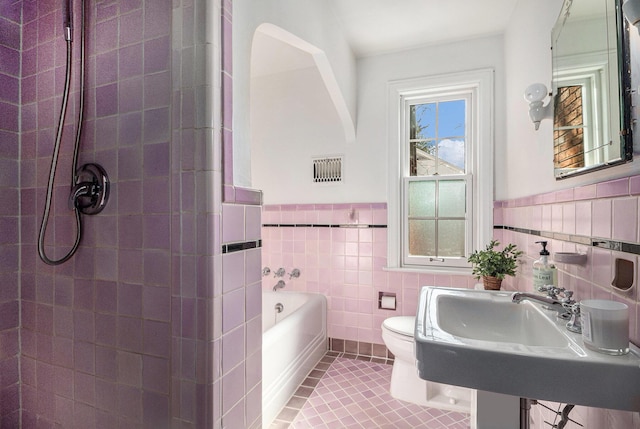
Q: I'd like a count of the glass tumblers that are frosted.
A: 1